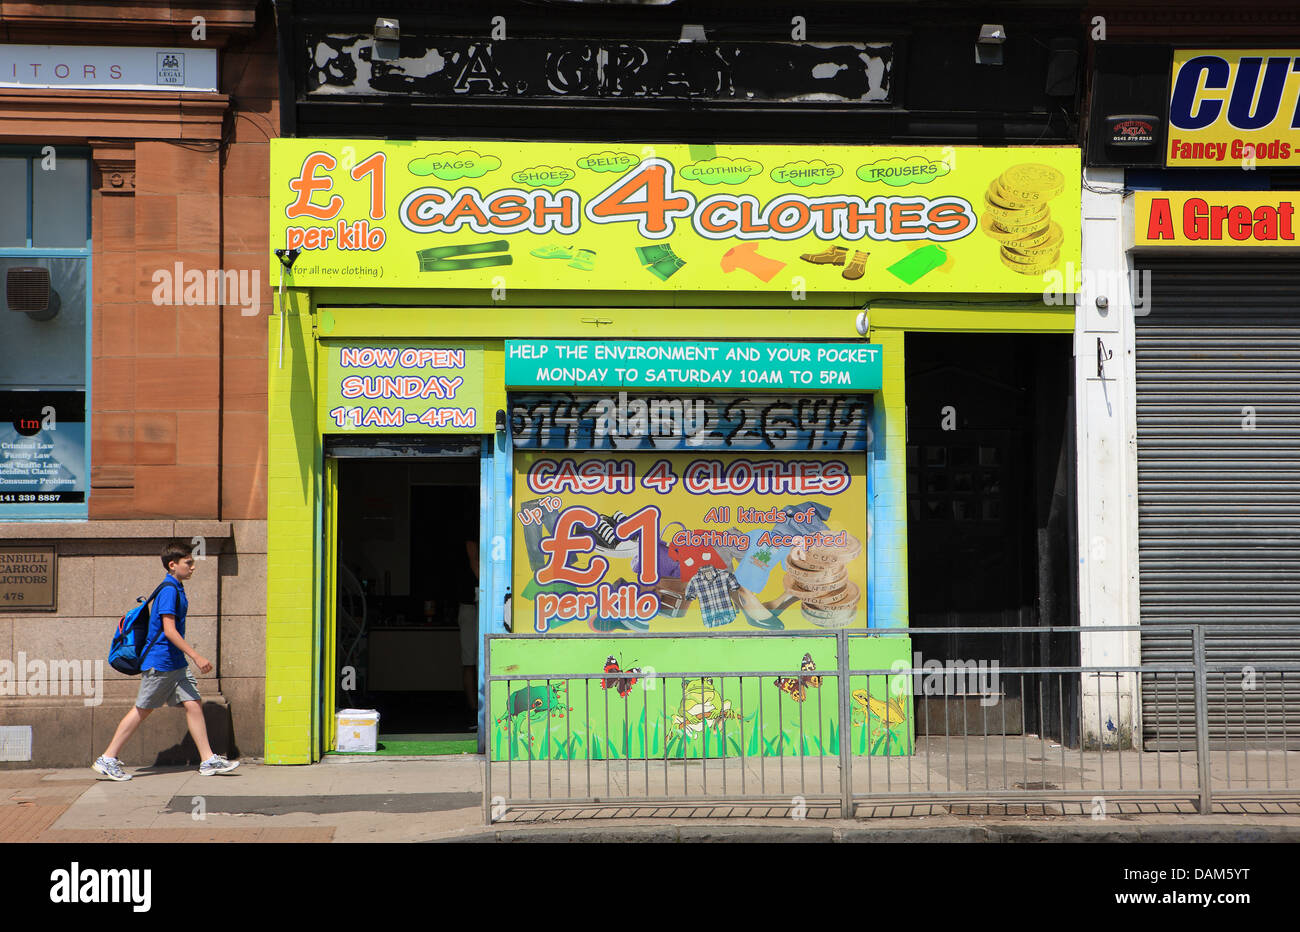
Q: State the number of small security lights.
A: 3